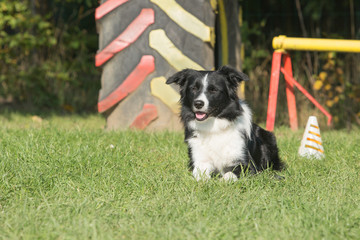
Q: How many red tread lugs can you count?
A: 4